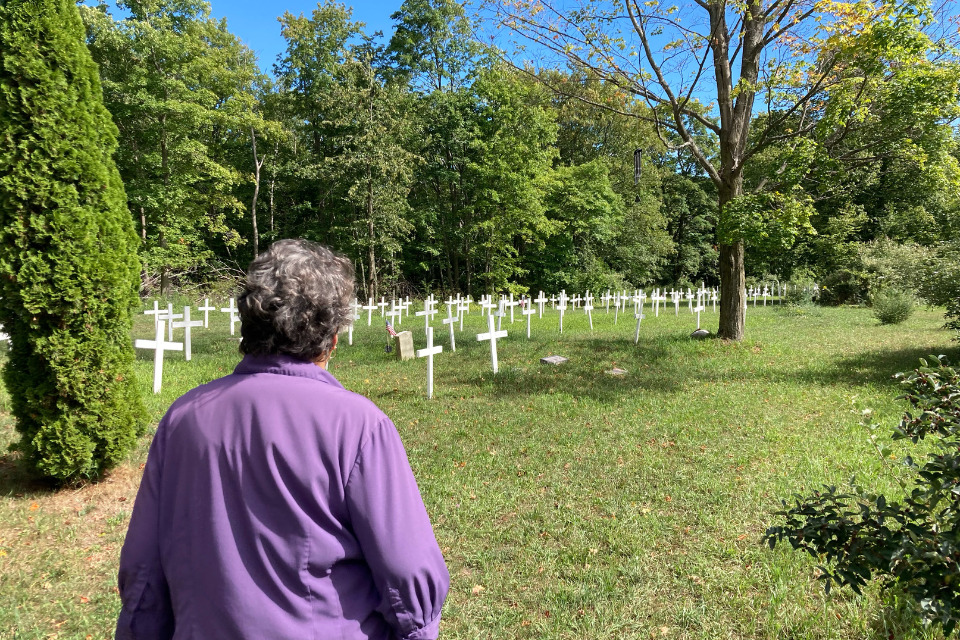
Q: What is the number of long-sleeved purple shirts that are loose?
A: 1